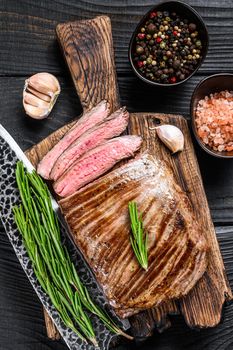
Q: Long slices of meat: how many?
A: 3